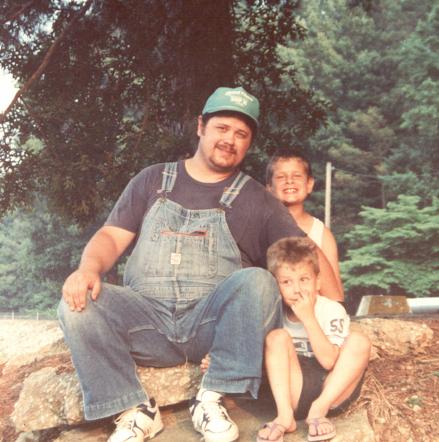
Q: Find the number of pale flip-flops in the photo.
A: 2